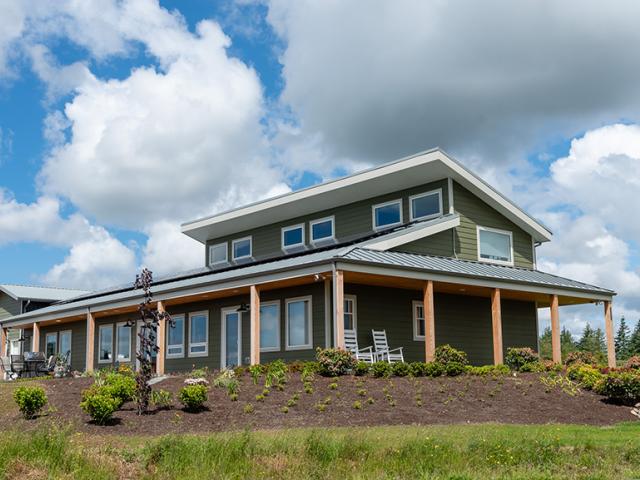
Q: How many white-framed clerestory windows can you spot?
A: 6